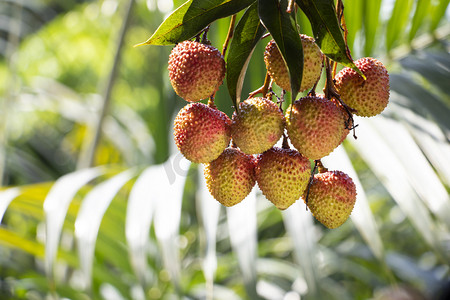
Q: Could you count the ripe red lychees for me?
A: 9